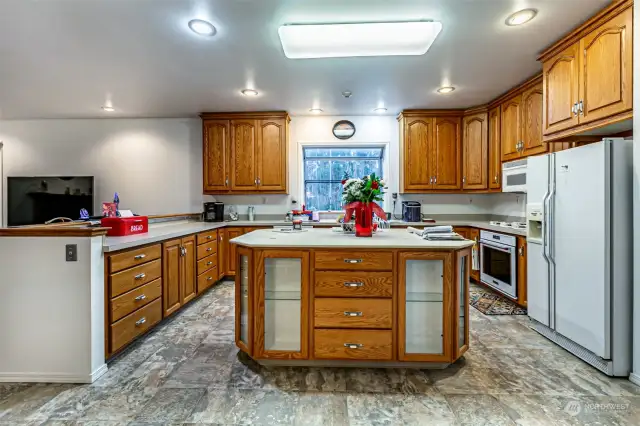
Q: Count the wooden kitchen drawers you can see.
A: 12